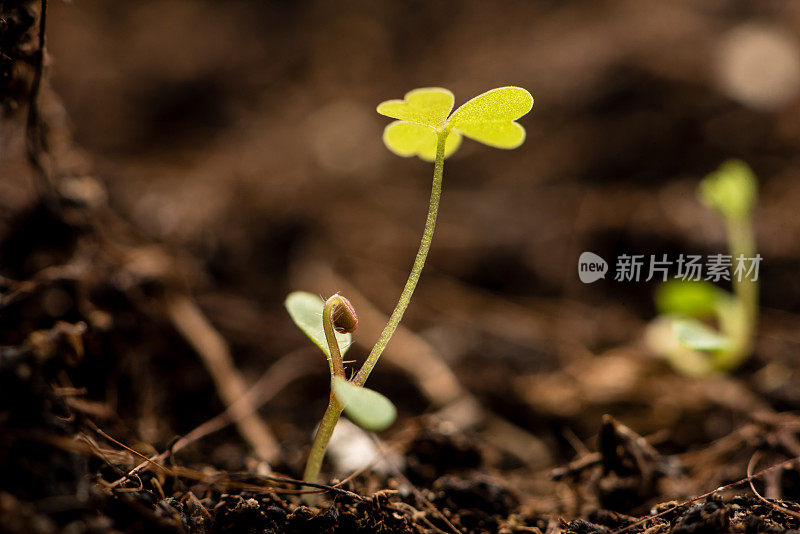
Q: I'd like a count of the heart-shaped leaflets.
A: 3